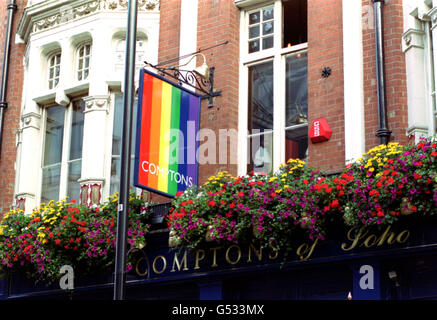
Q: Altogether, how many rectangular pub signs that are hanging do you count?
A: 1